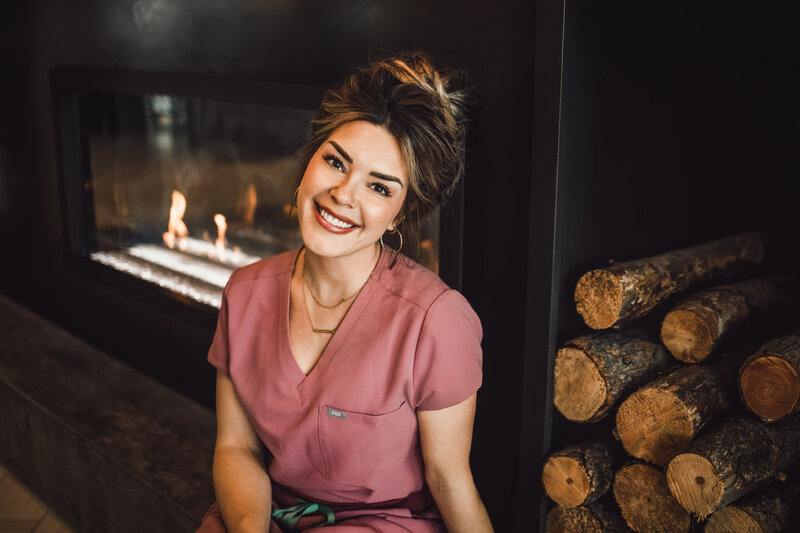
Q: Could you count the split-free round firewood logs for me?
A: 10